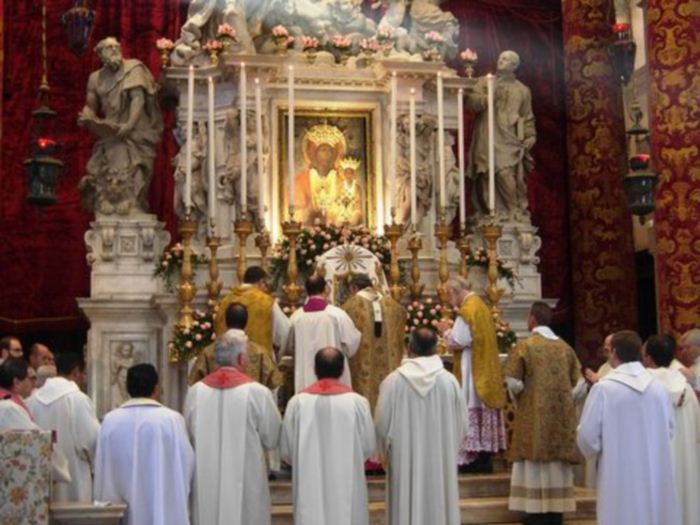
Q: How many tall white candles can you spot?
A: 10